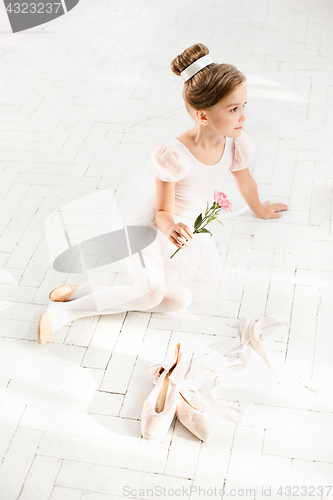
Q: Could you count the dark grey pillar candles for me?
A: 0